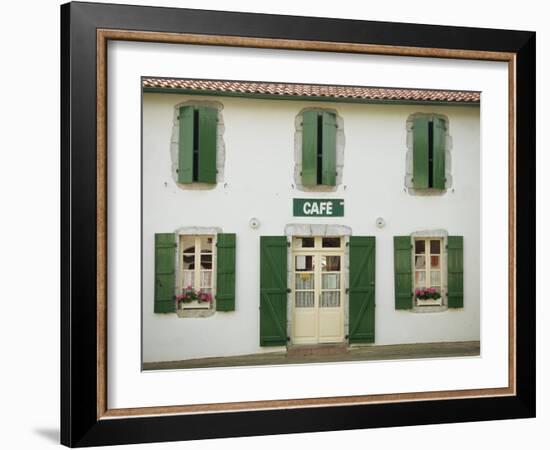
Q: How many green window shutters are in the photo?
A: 10